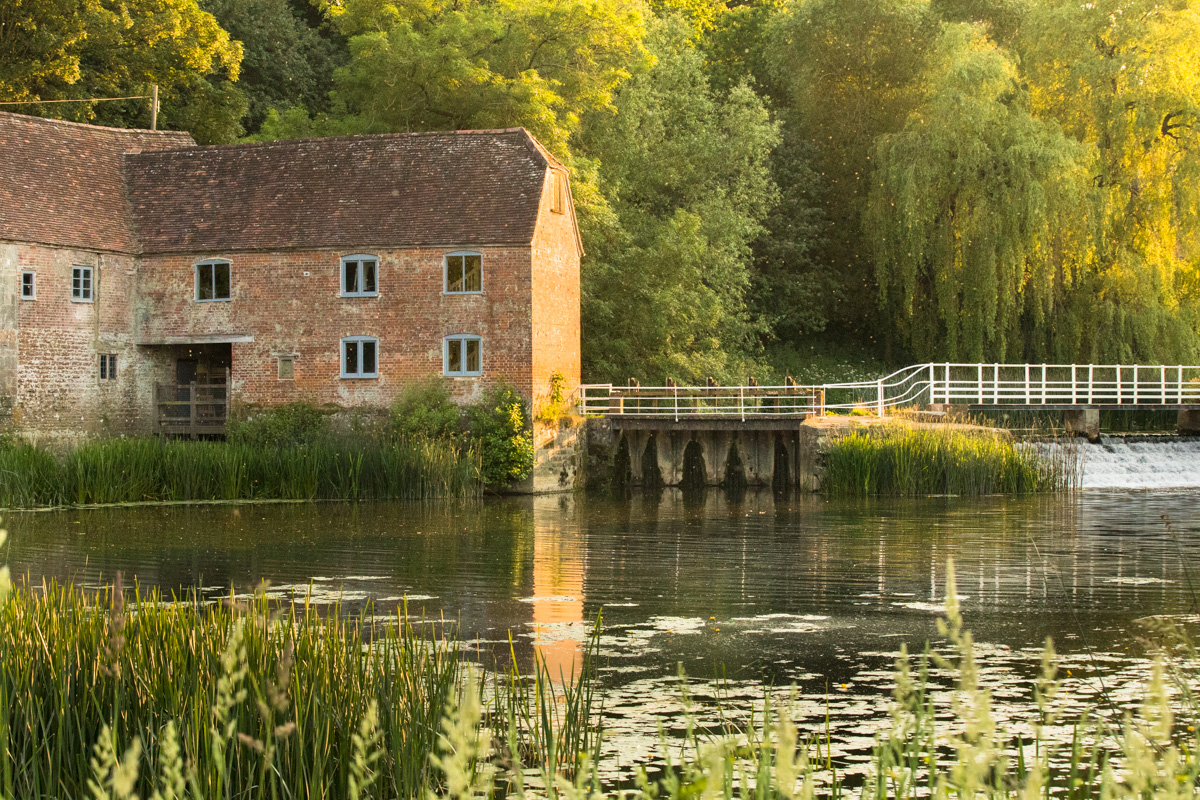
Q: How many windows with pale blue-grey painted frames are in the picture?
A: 7